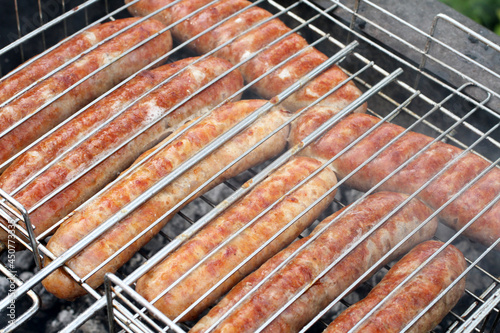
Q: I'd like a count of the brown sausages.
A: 8